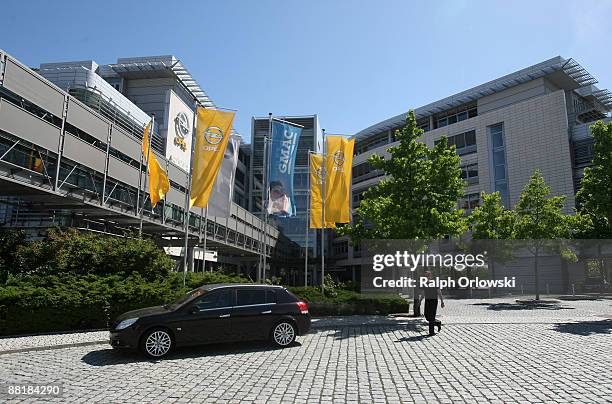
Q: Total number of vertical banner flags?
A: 6